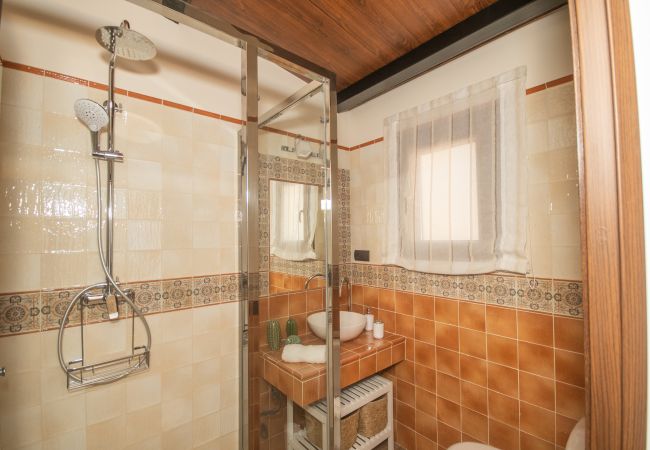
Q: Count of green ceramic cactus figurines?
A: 3